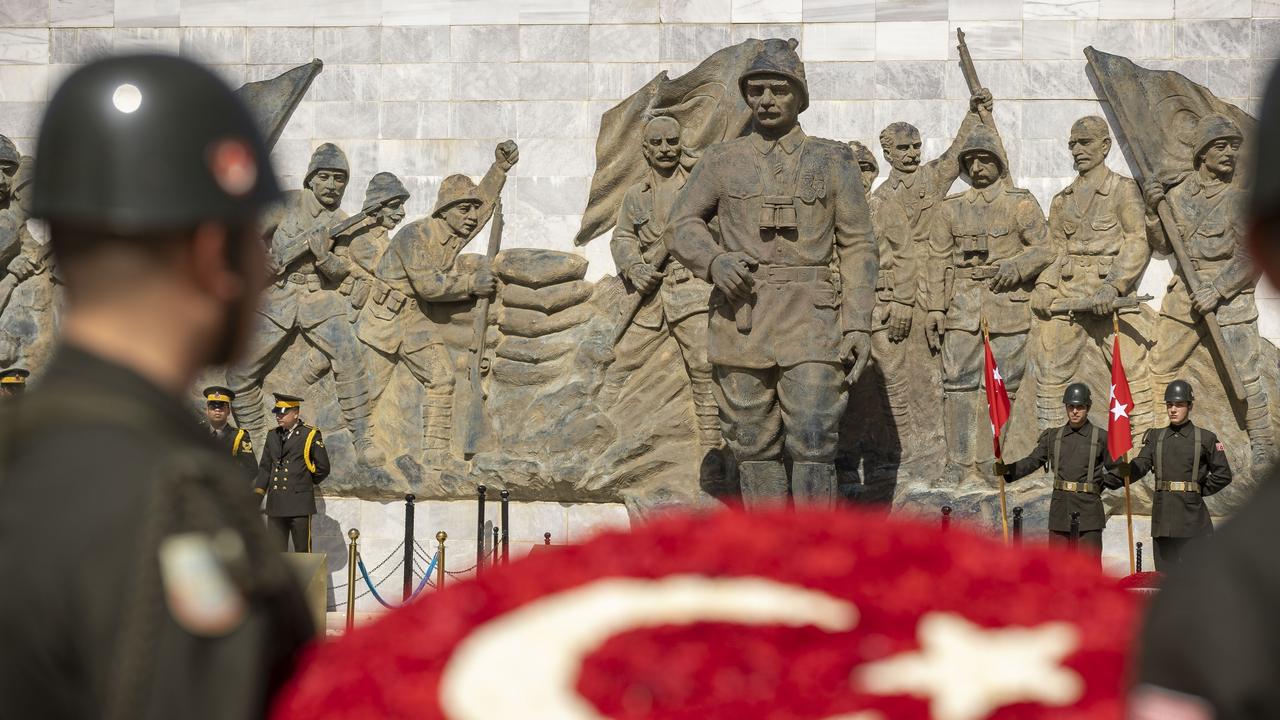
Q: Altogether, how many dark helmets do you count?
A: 4